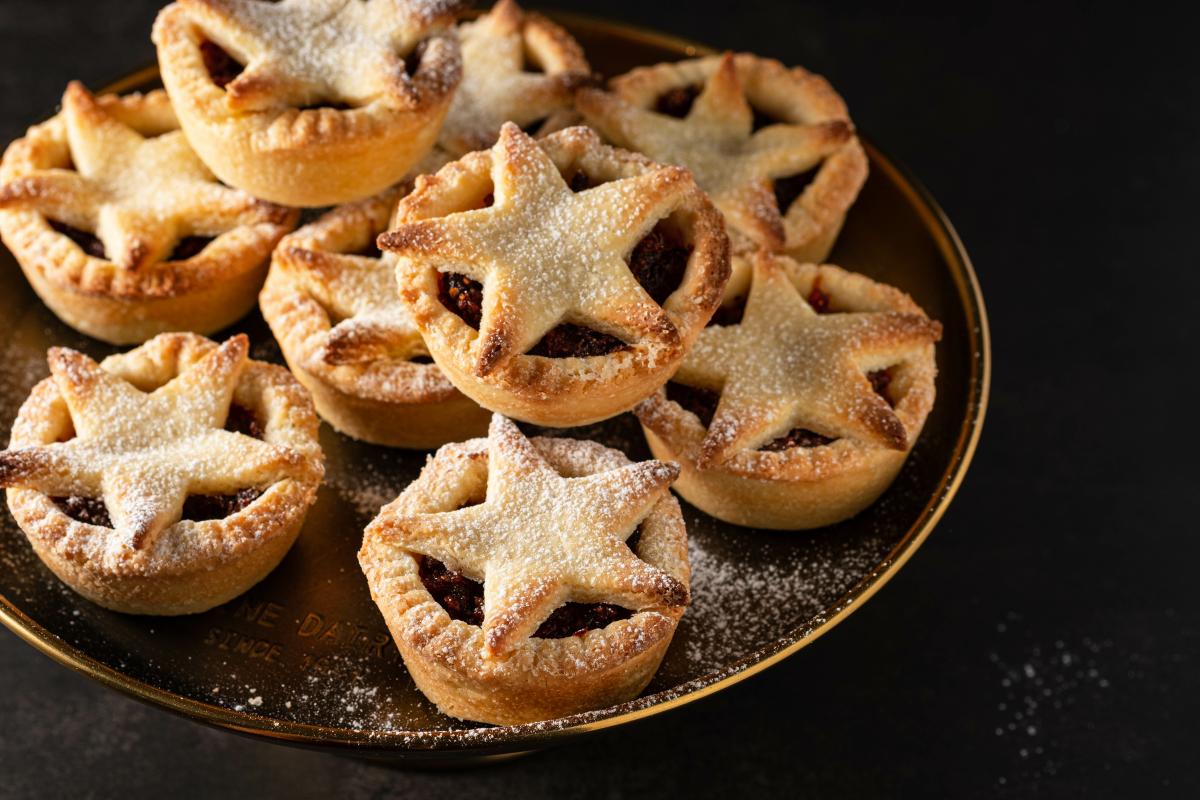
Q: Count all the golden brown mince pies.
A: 9